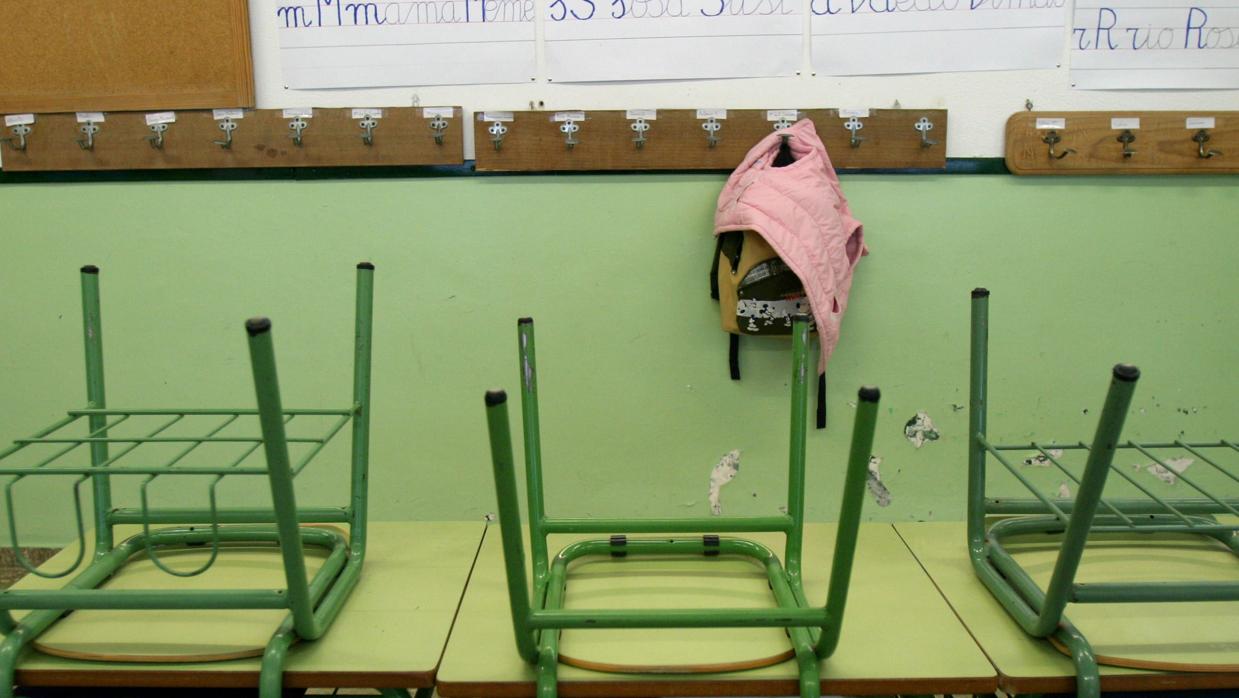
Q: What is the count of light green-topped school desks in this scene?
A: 3